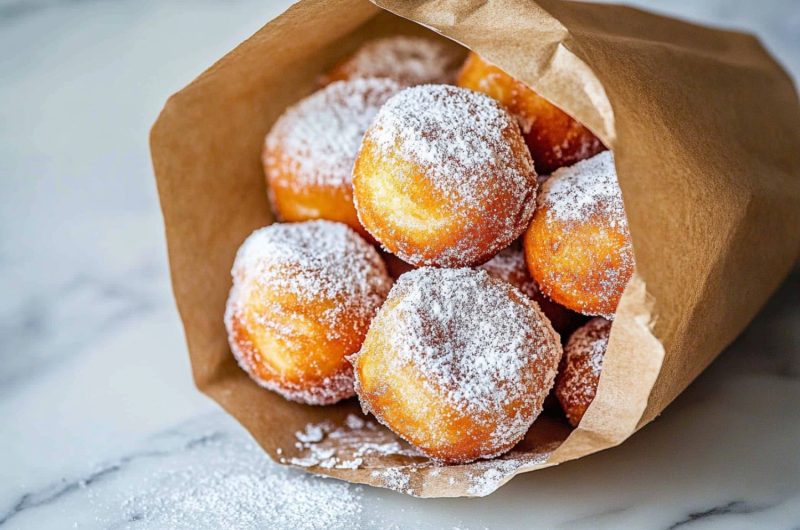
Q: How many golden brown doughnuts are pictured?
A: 9